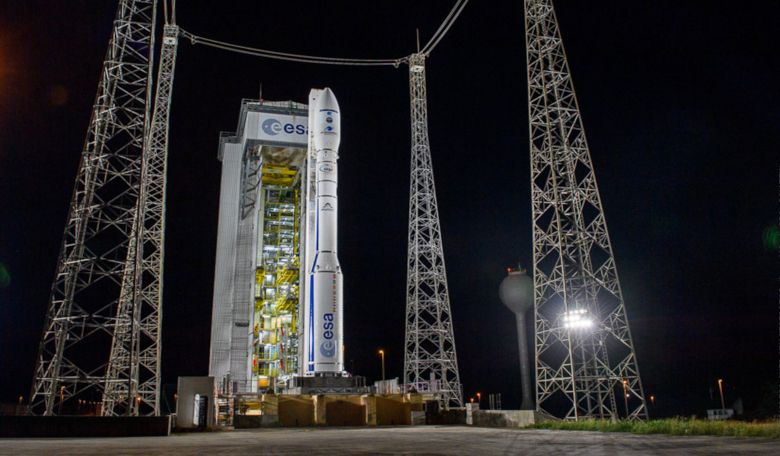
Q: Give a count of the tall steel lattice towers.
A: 4